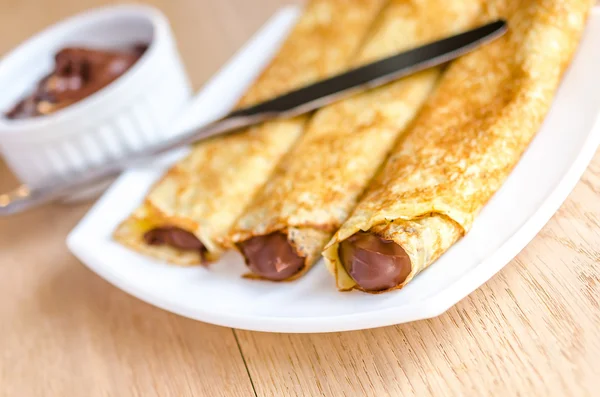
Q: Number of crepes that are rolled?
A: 3